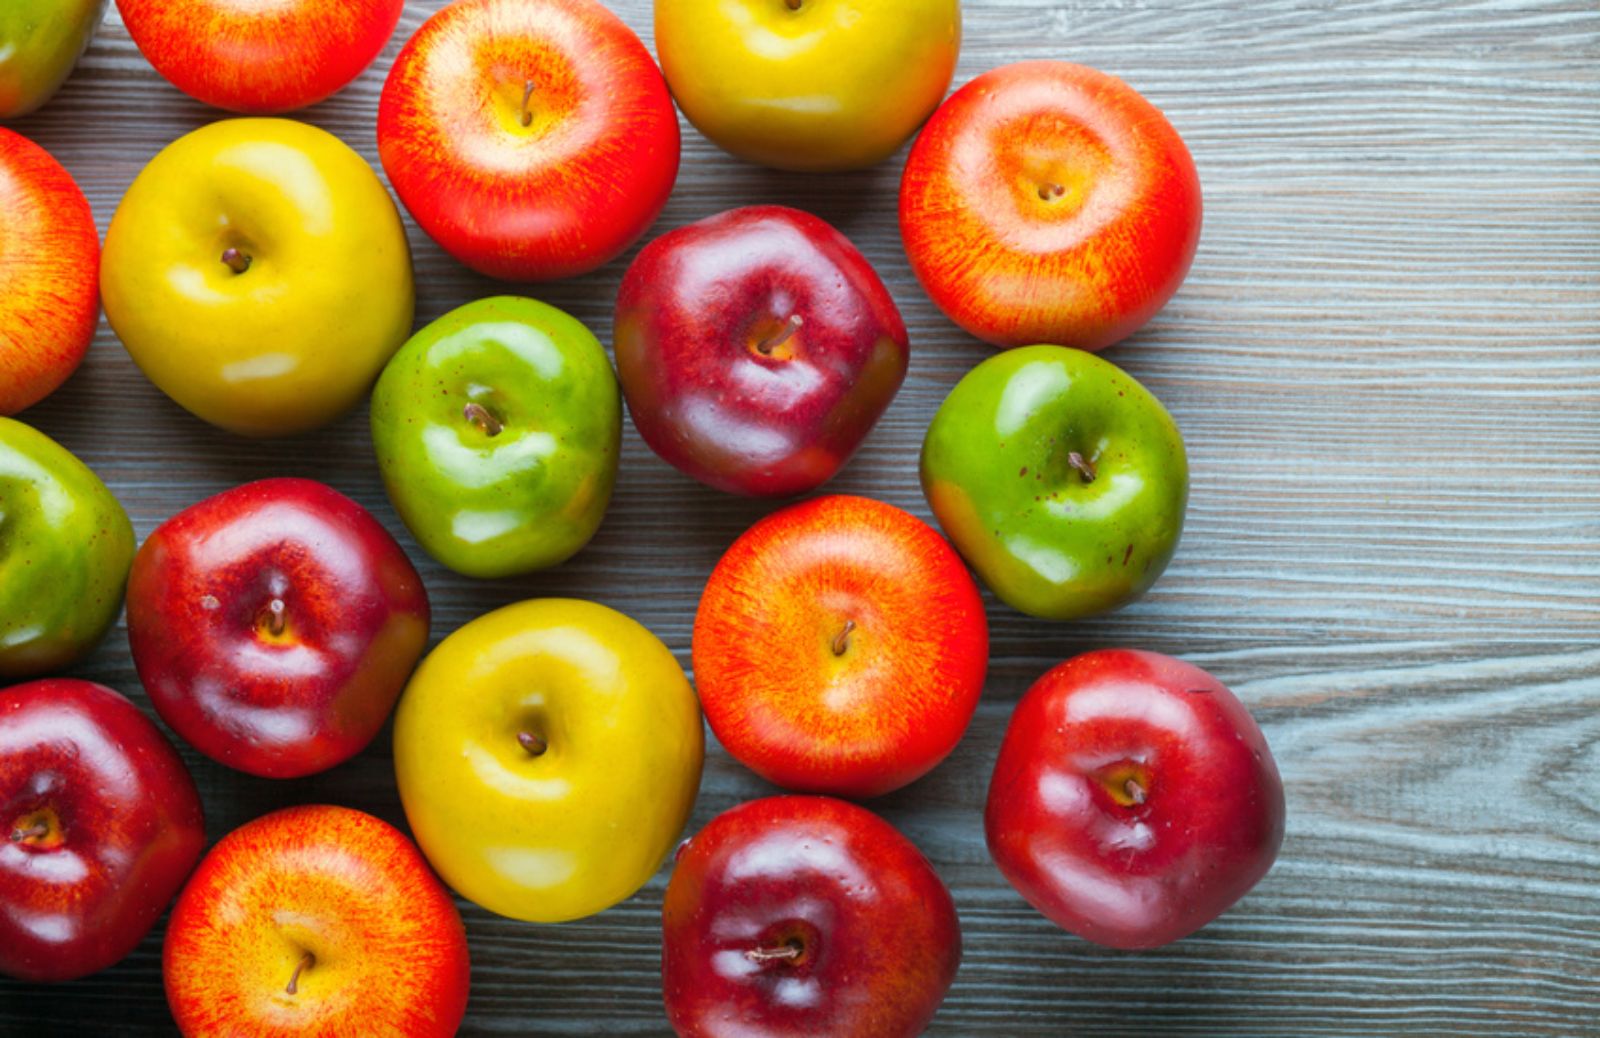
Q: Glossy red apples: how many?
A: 5